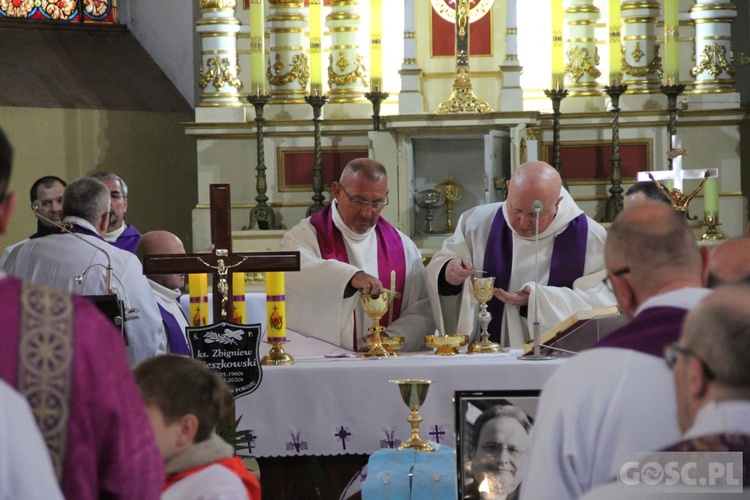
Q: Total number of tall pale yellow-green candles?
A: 6